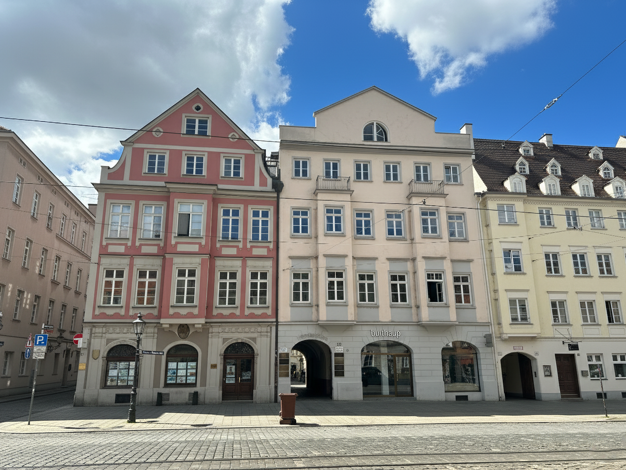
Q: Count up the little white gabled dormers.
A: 9